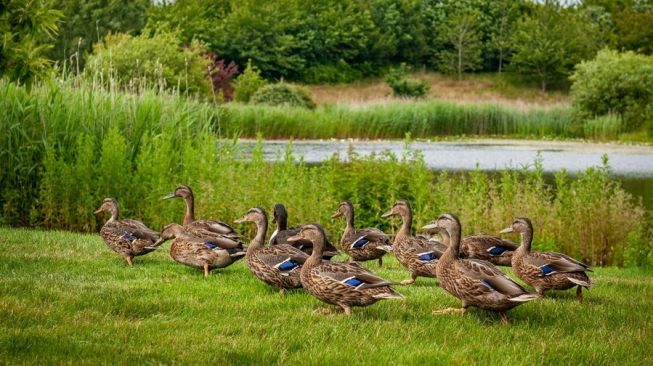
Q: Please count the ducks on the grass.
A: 11